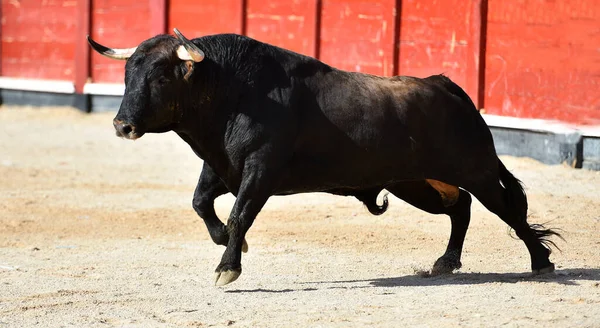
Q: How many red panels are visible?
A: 7